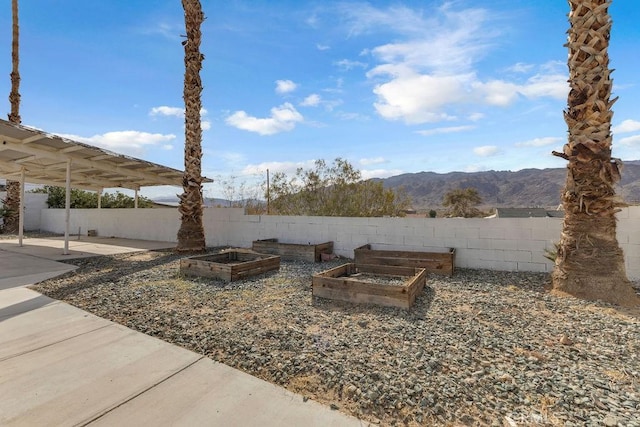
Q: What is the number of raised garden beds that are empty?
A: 4